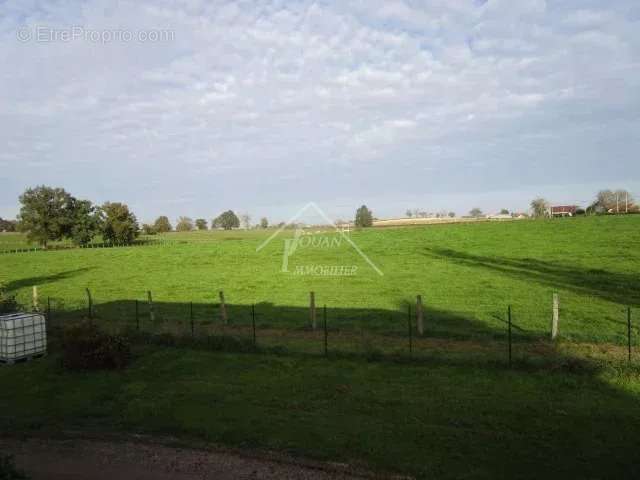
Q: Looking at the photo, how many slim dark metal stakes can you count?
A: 8